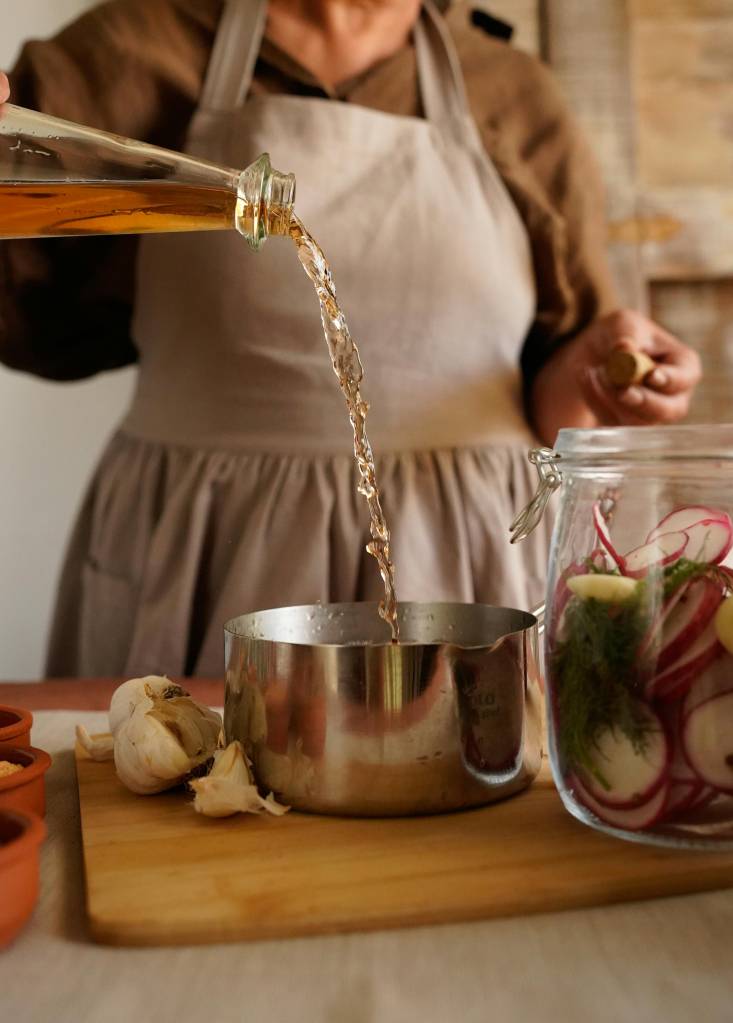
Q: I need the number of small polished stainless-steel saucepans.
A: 1